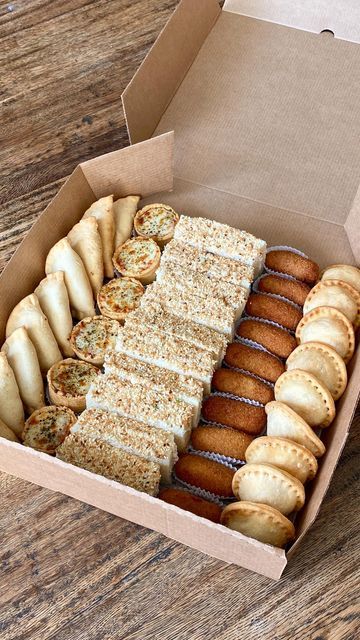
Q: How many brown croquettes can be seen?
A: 10